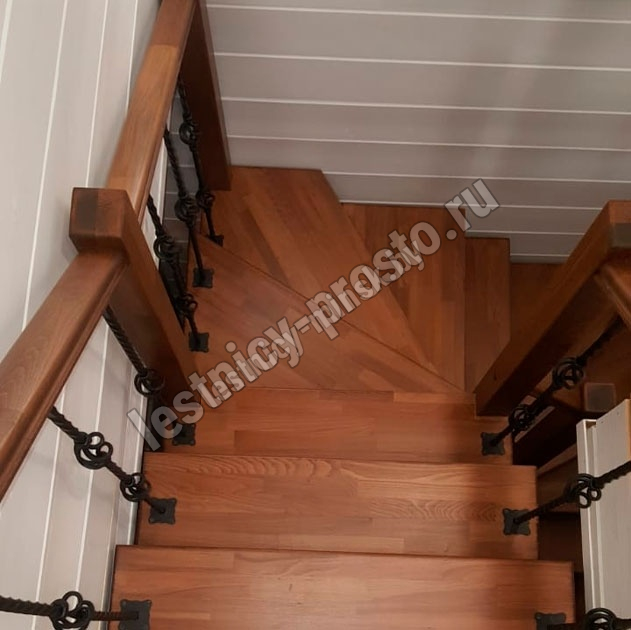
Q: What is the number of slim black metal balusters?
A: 9